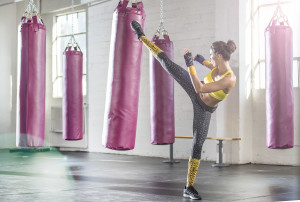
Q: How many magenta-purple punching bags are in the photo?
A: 5